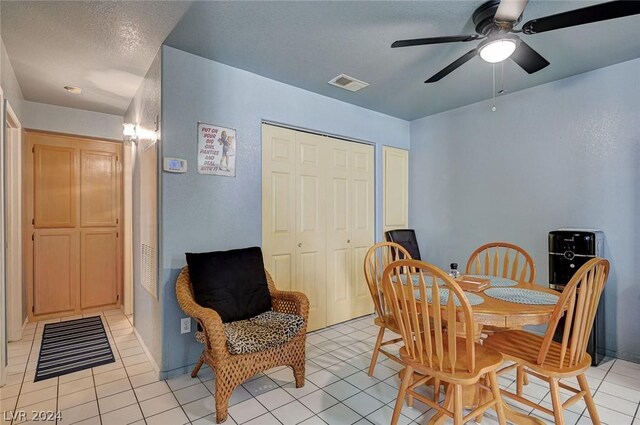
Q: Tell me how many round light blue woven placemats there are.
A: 4